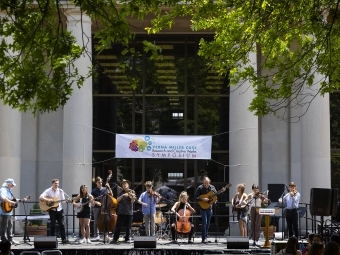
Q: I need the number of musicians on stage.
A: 11